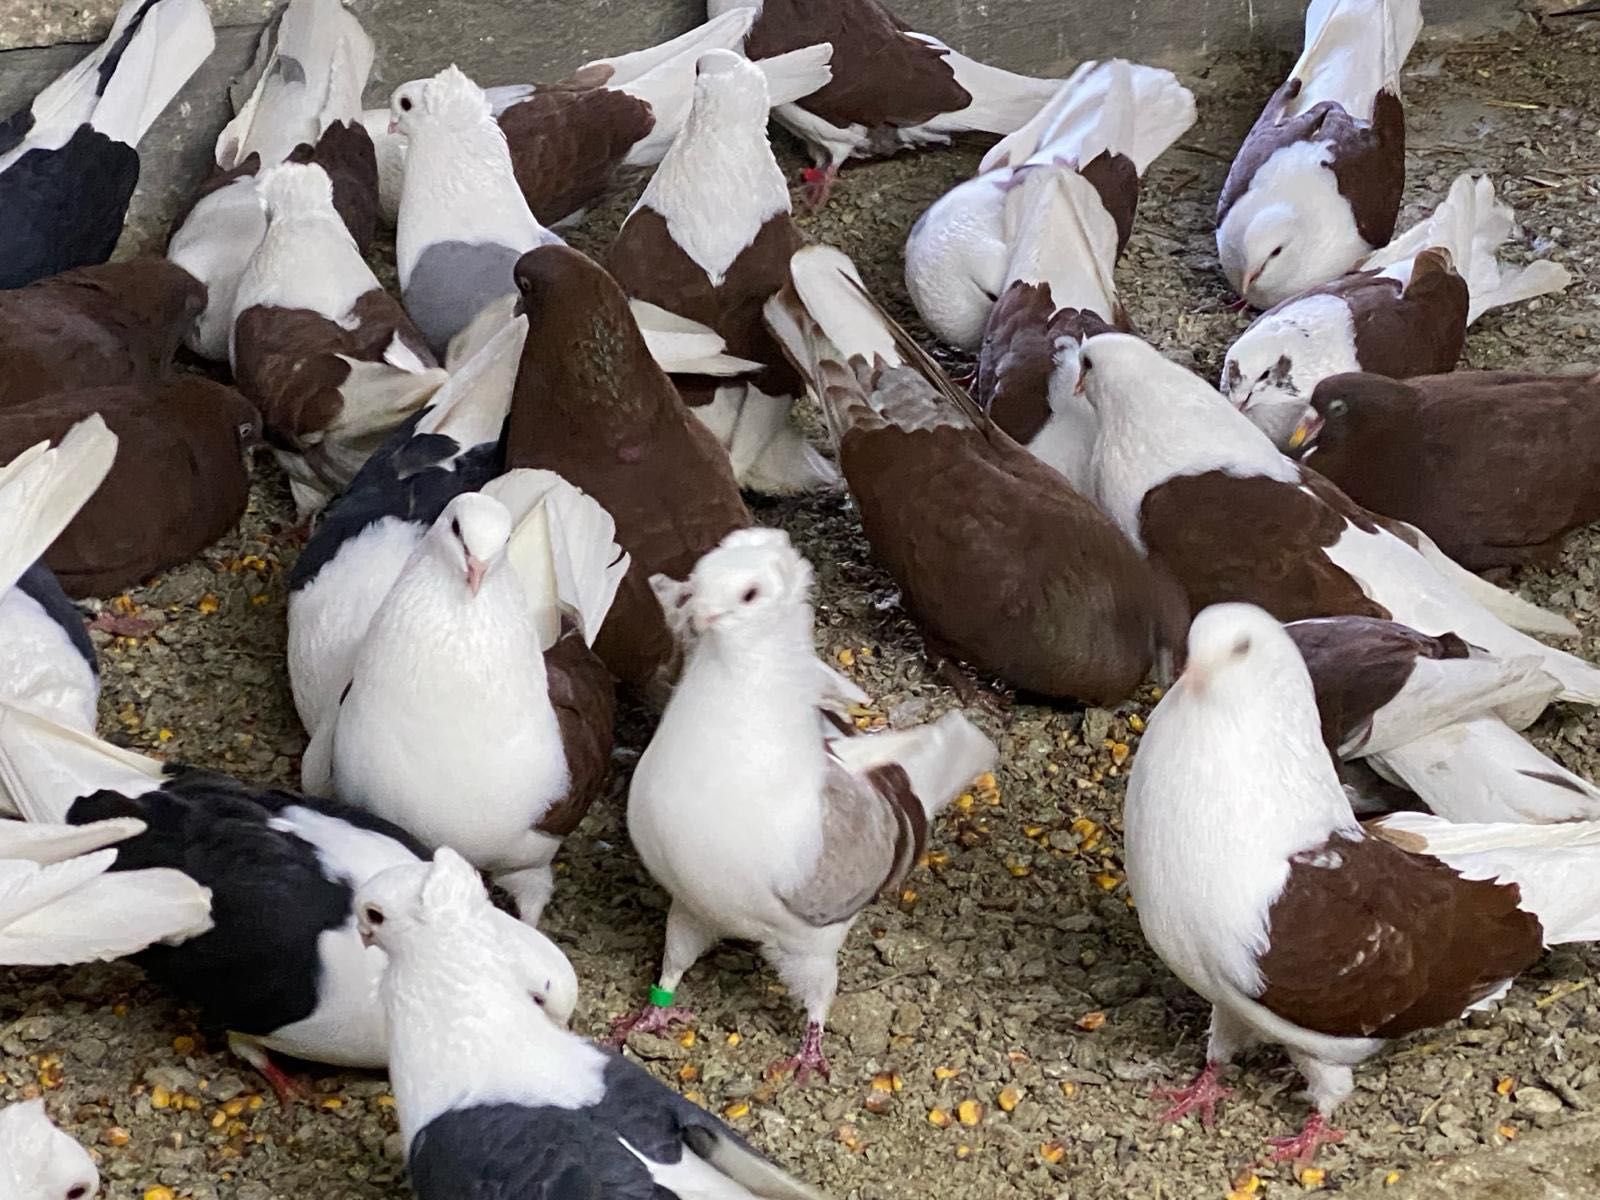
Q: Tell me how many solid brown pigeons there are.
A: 5